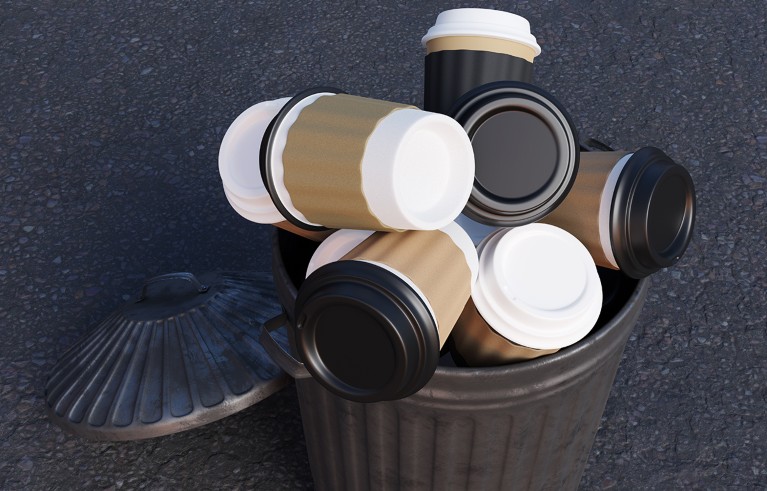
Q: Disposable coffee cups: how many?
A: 8